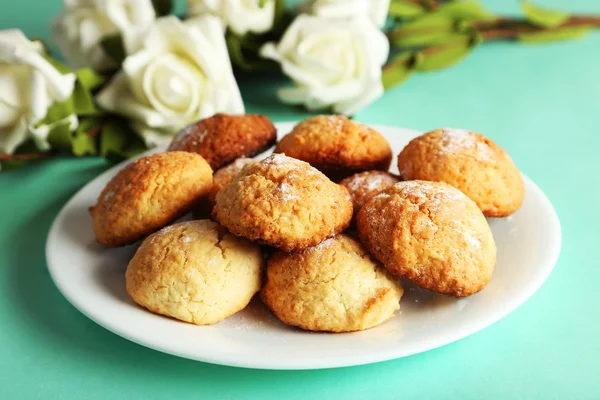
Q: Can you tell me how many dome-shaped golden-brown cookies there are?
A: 10